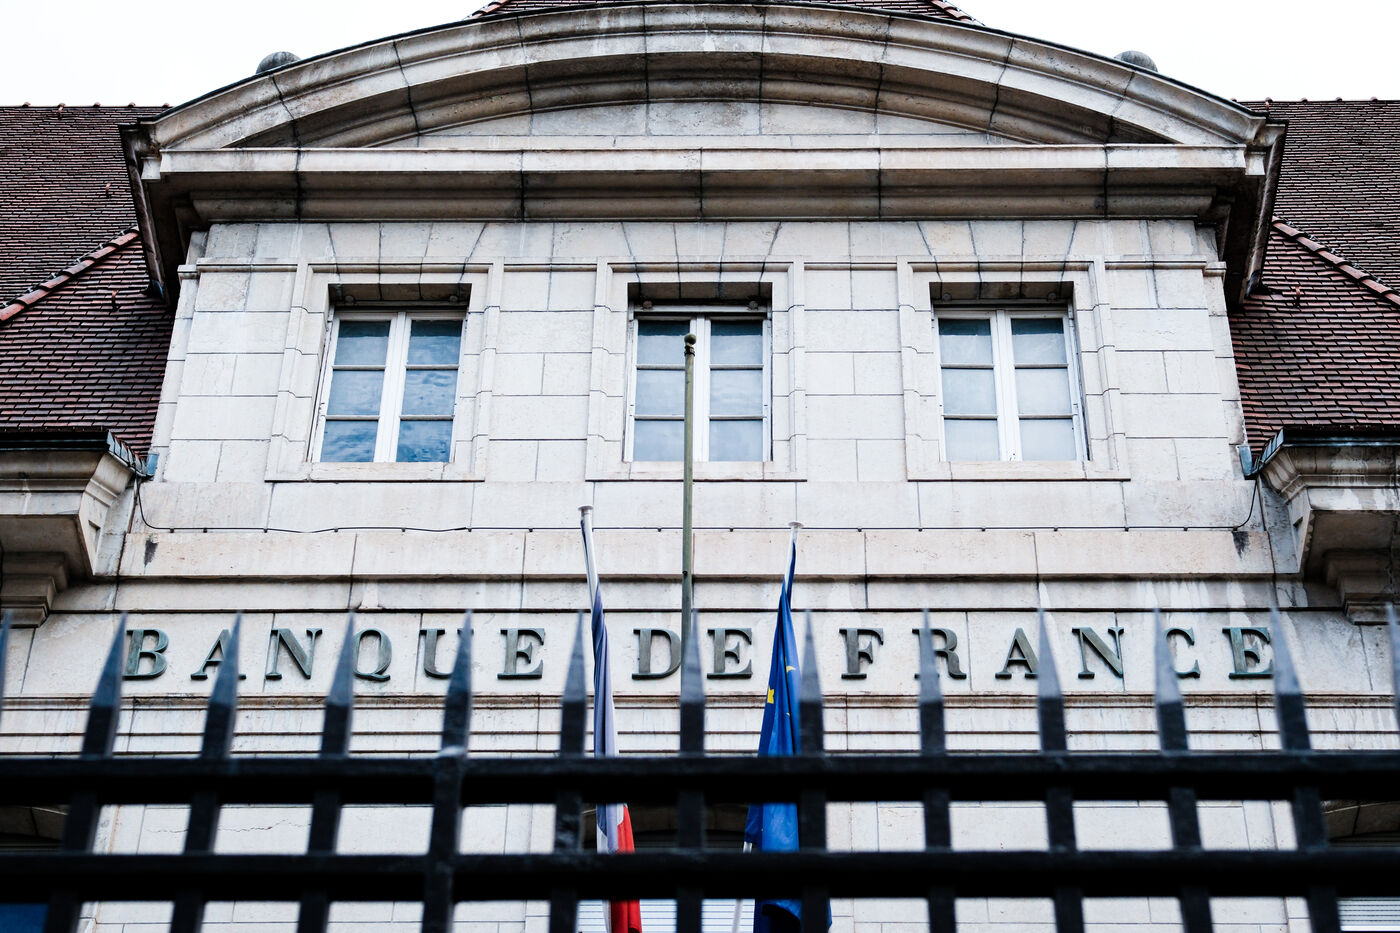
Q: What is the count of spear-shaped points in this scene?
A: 13